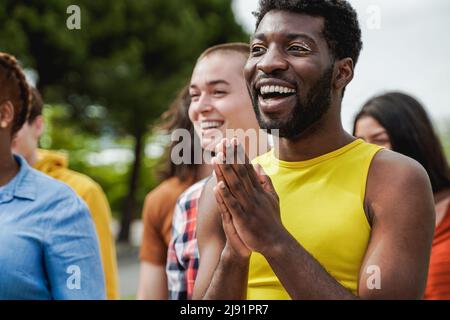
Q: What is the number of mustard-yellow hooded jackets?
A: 1